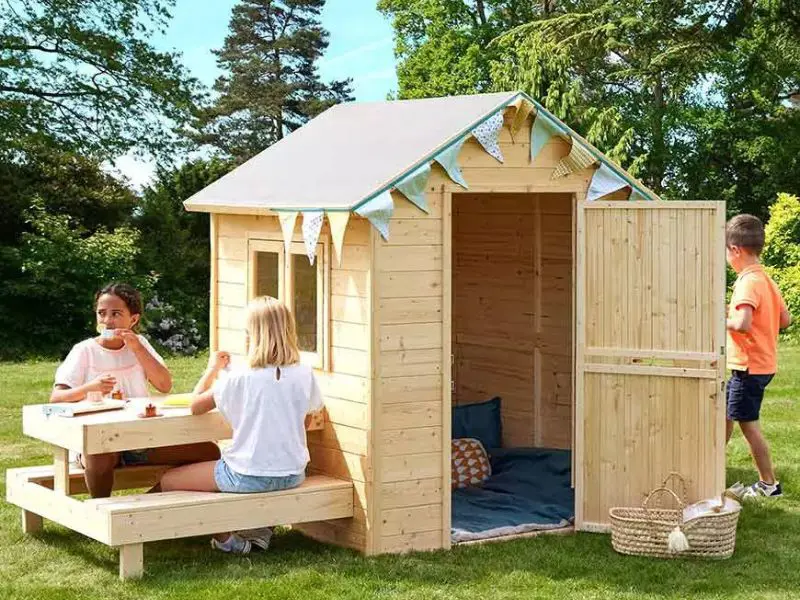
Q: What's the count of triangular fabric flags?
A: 12